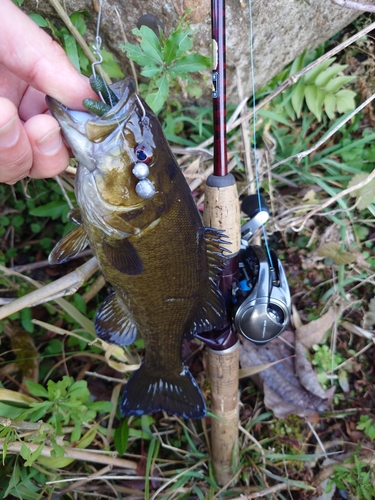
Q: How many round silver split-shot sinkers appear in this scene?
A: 2